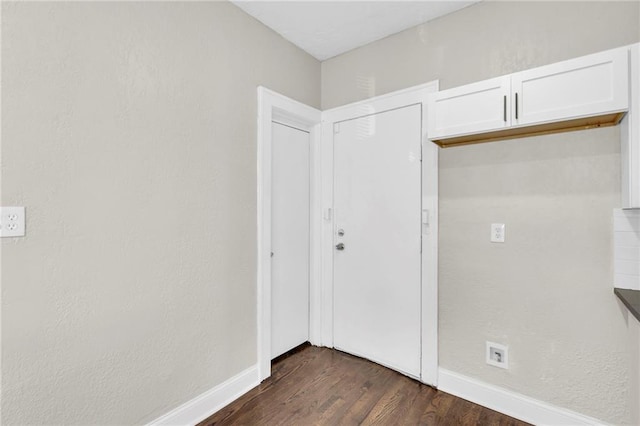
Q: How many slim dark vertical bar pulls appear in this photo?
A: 2